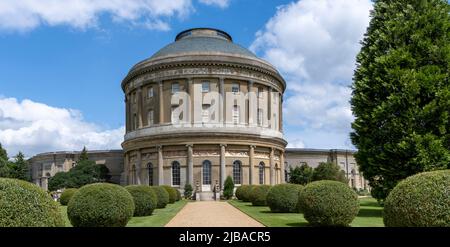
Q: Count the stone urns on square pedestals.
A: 2